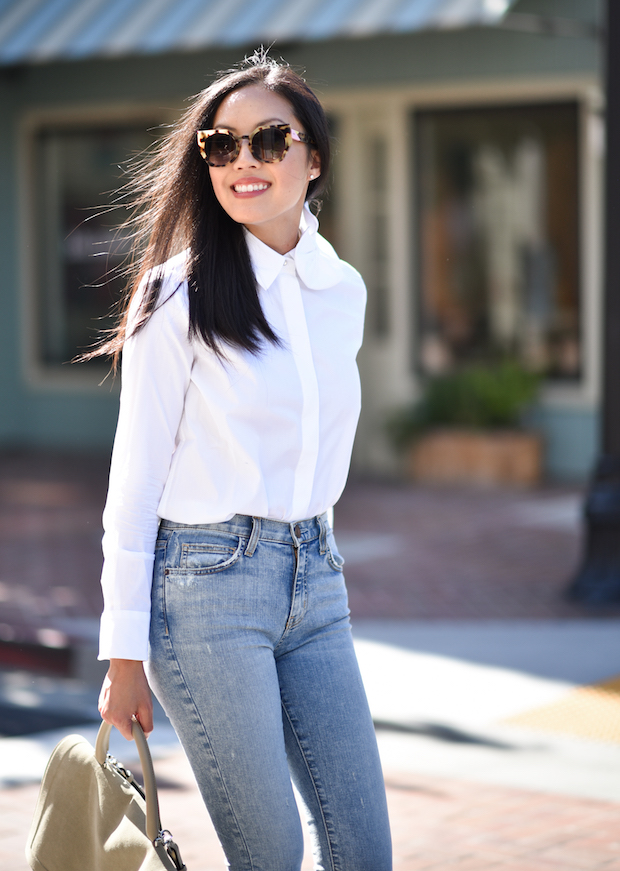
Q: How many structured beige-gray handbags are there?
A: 1